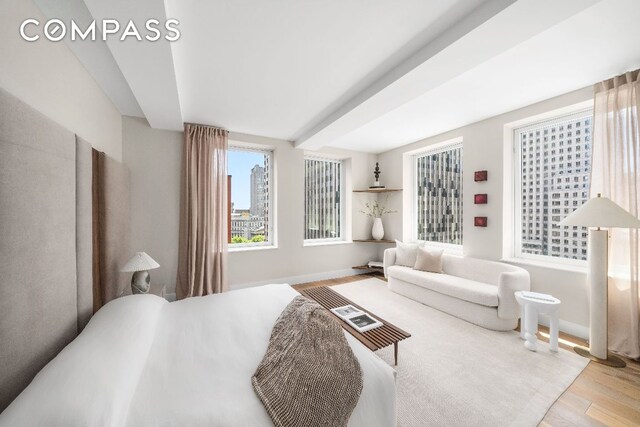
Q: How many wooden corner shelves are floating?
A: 3